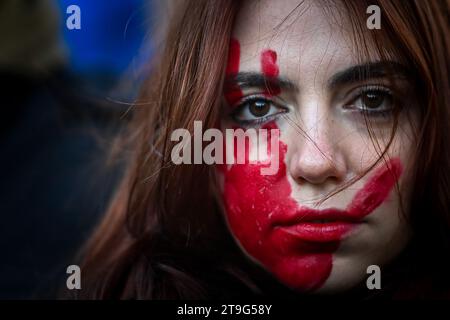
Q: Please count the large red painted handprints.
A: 1